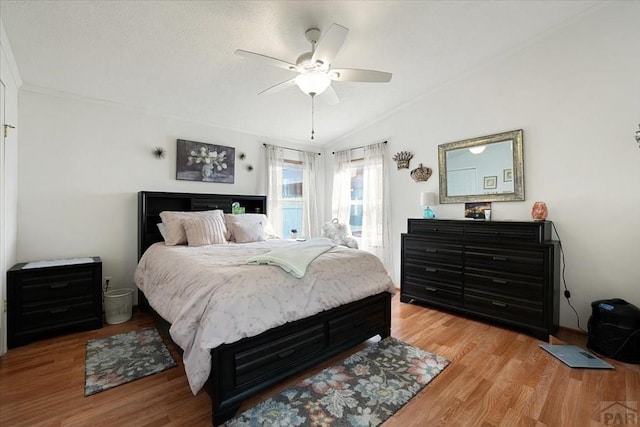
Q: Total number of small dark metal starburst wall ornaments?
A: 3